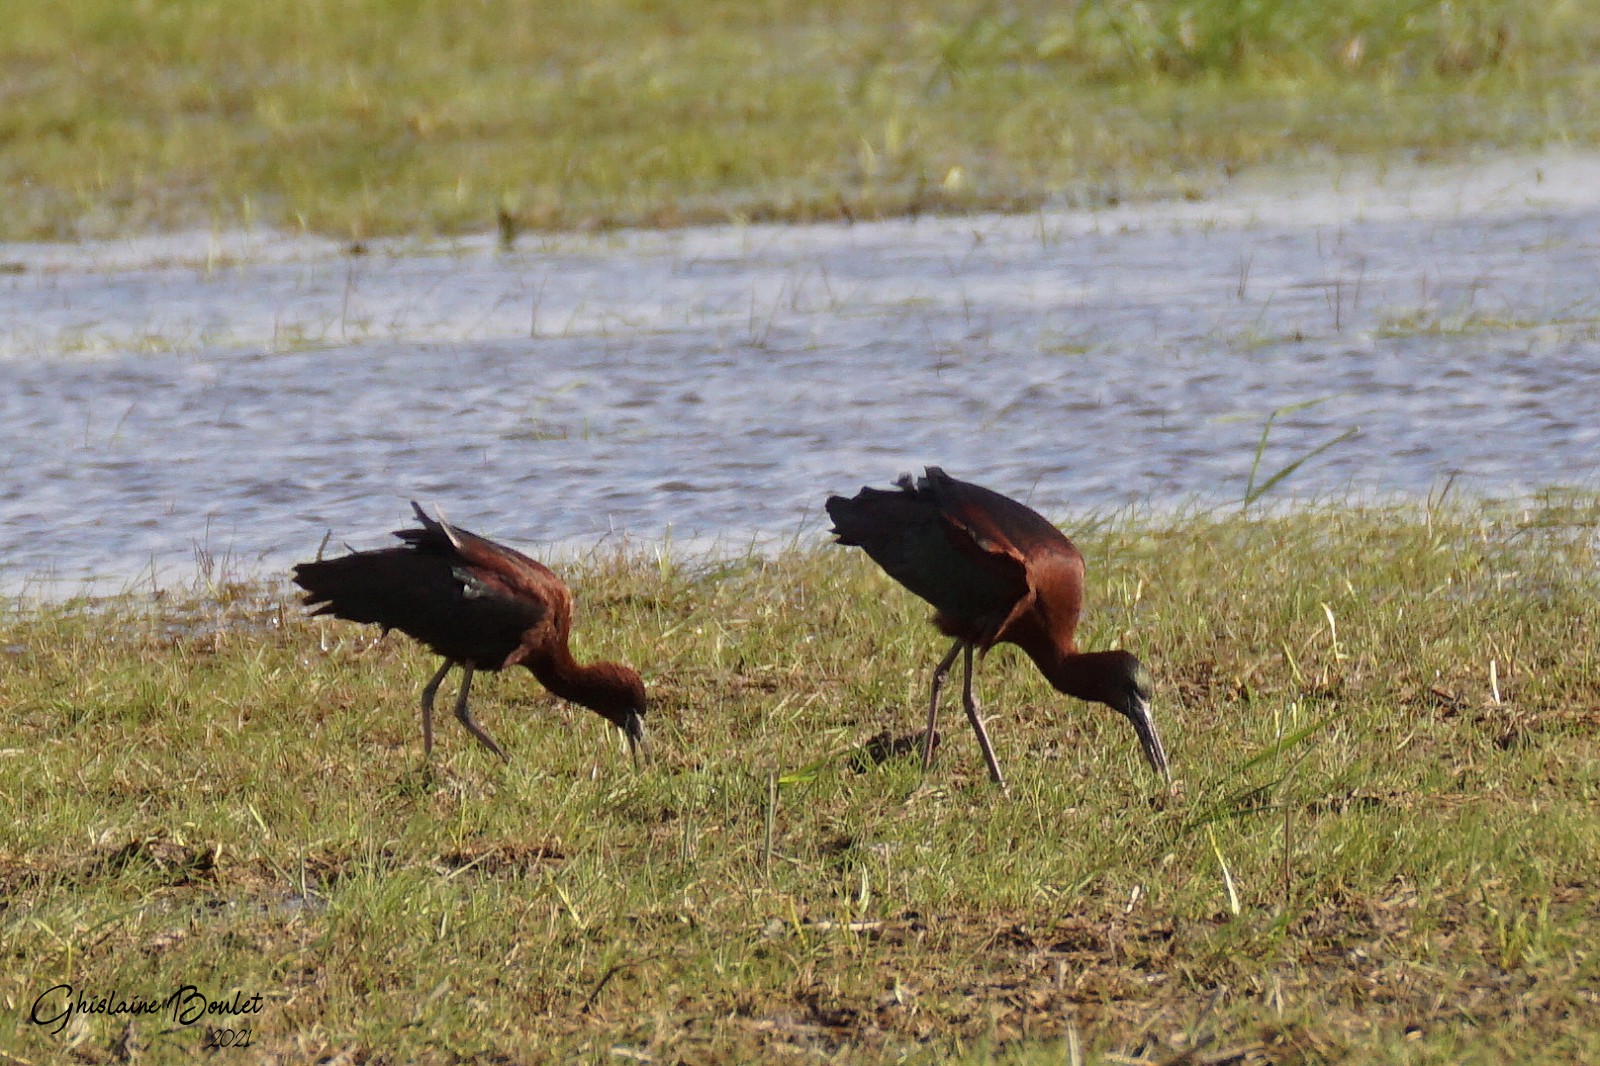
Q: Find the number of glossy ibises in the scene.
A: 2